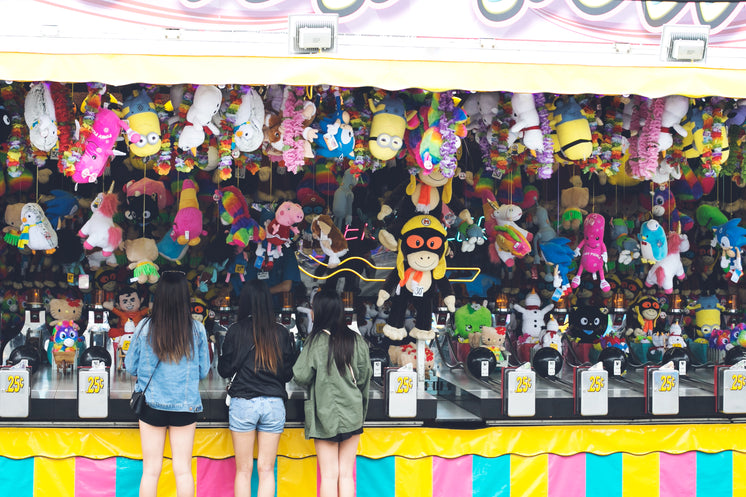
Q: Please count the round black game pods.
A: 8